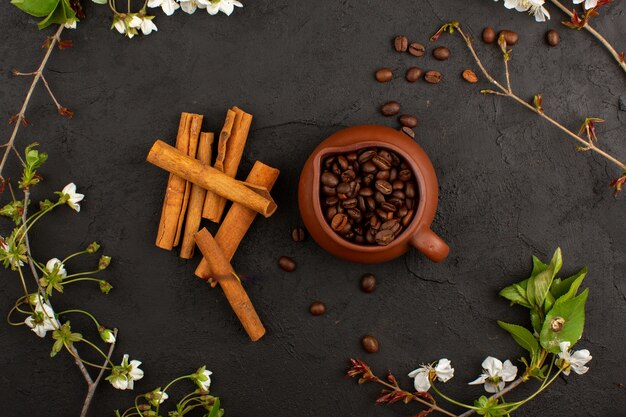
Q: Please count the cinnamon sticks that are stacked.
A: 6